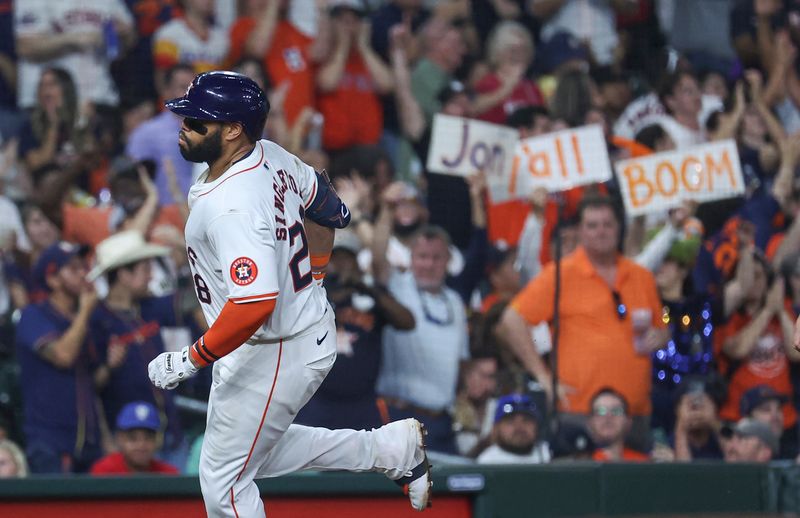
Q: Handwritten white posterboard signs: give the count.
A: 3